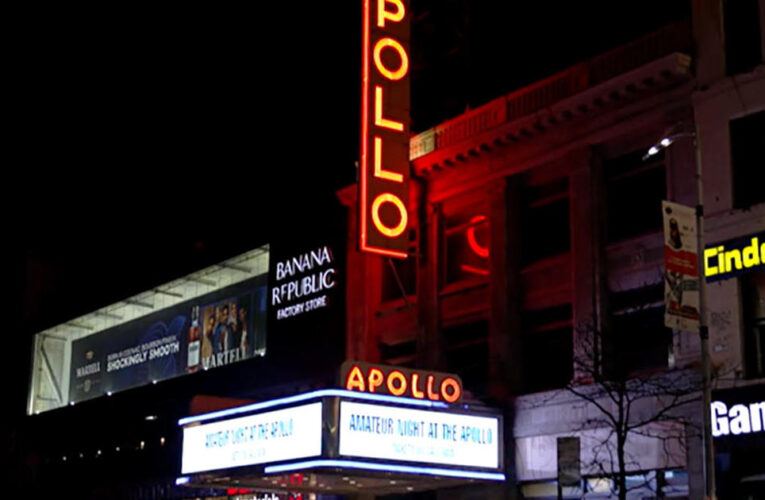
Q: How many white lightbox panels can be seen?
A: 2